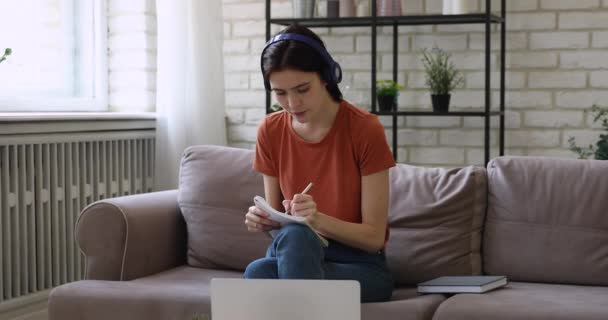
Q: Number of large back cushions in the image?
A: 3